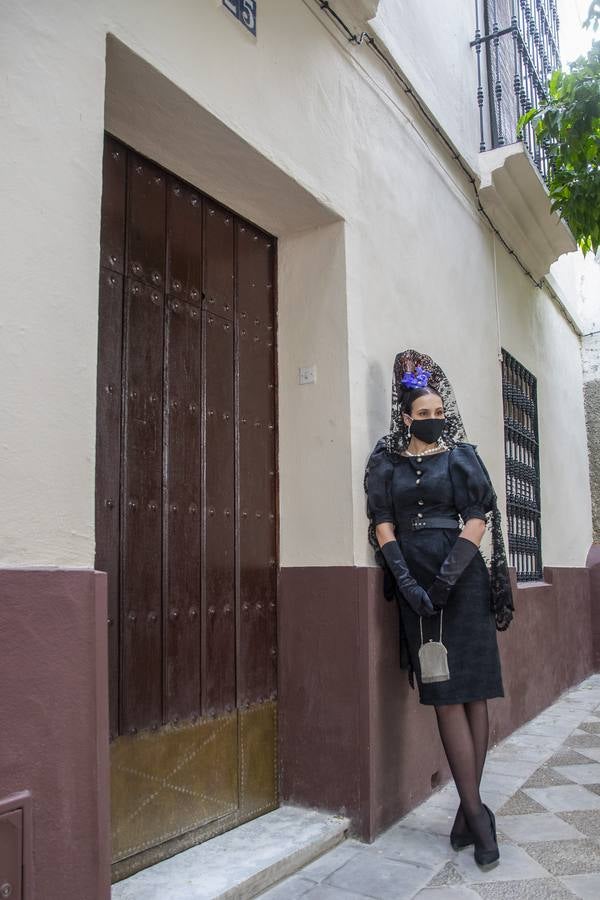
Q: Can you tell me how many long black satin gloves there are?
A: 2